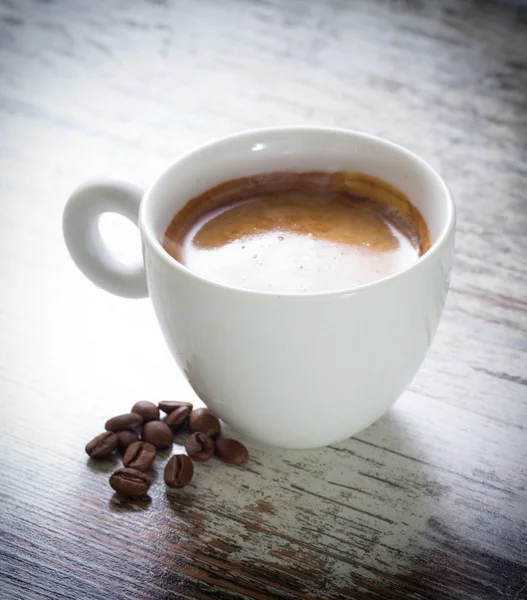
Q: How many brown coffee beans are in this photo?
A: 13